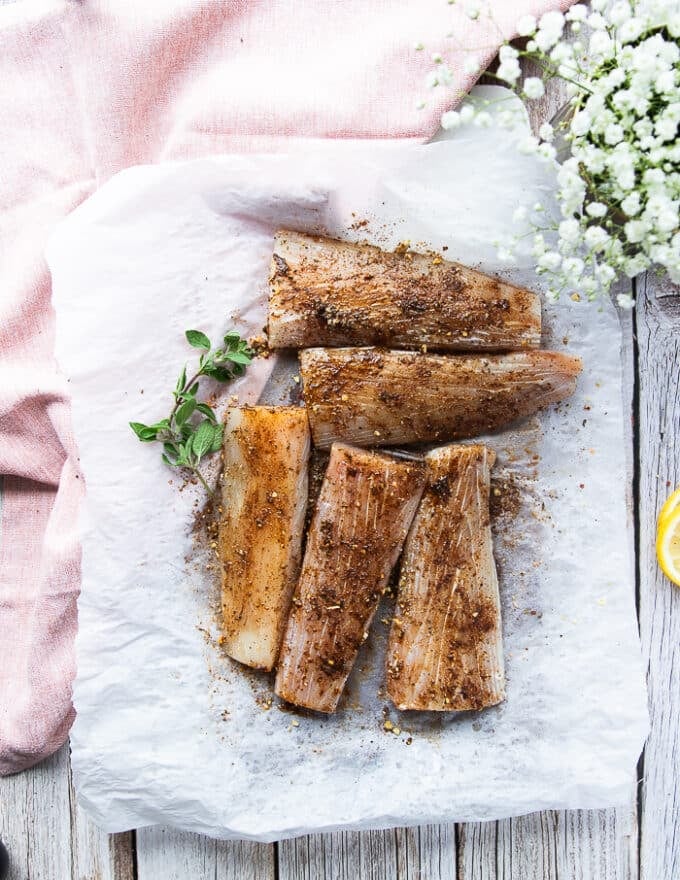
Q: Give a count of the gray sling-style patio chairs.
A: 0